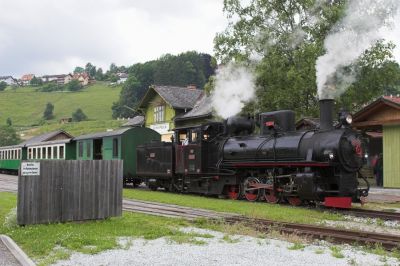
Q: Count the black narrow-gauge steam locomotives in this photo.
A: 1